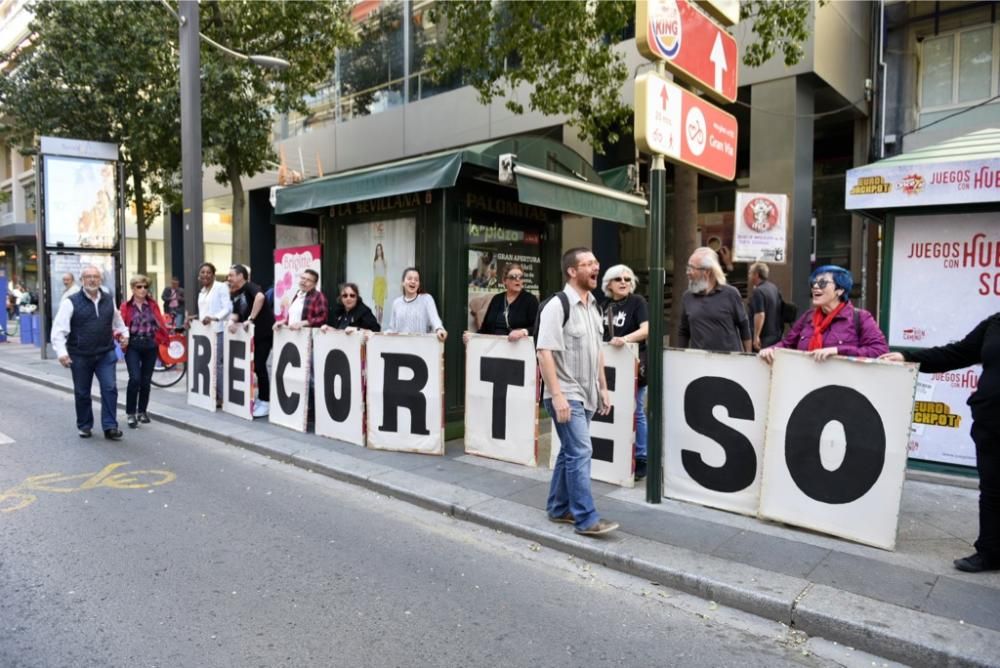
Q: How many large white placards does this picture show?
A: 9